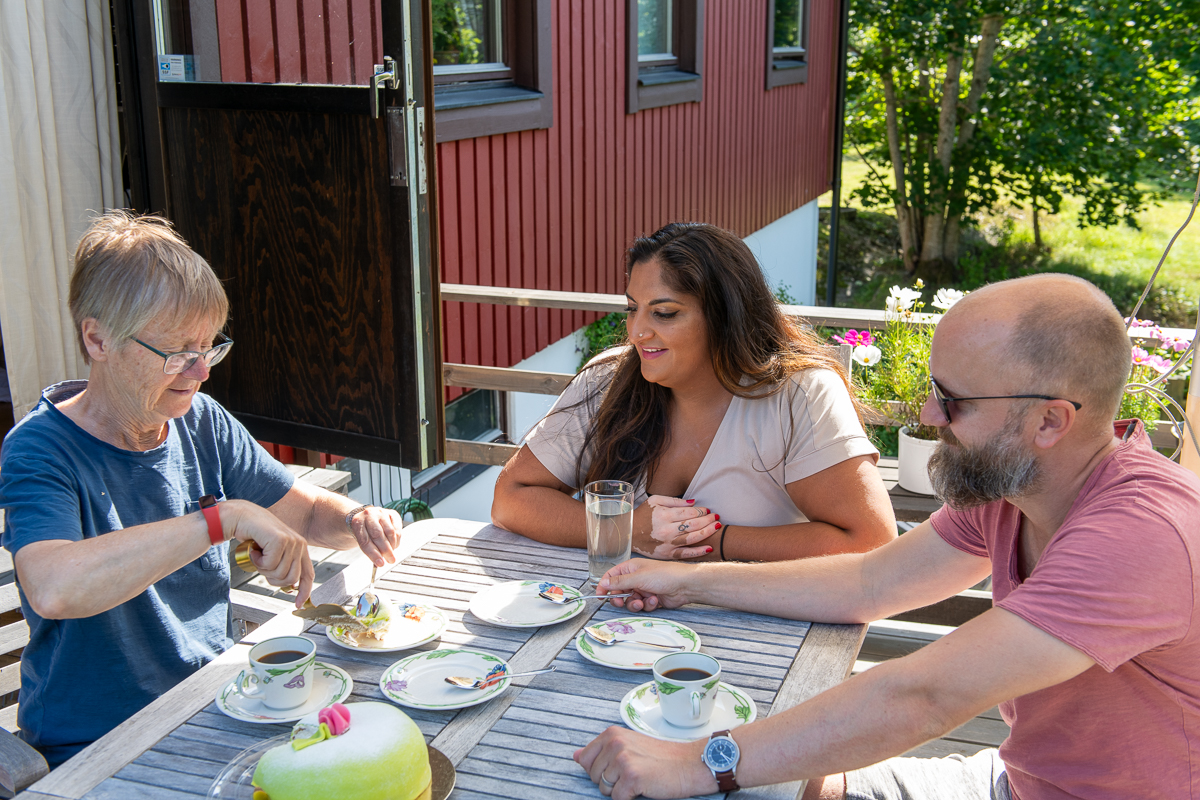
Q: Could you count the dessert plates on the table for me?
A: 4